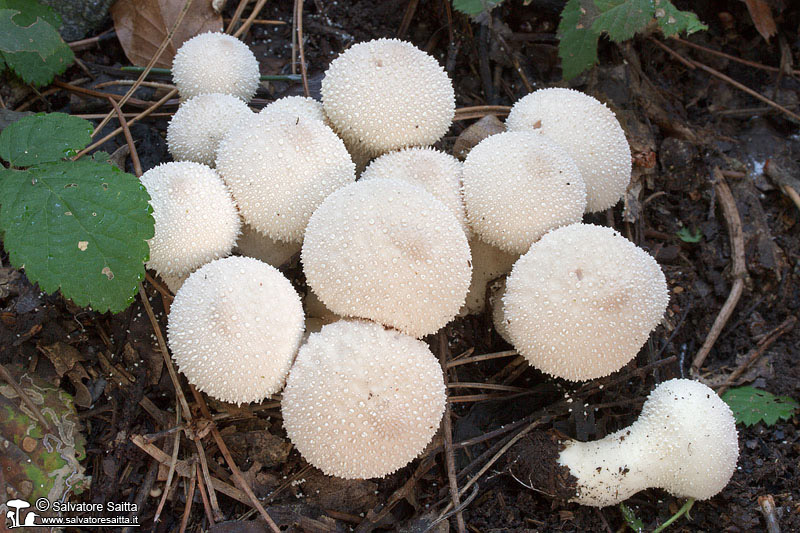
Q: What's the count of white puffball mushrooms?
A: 14